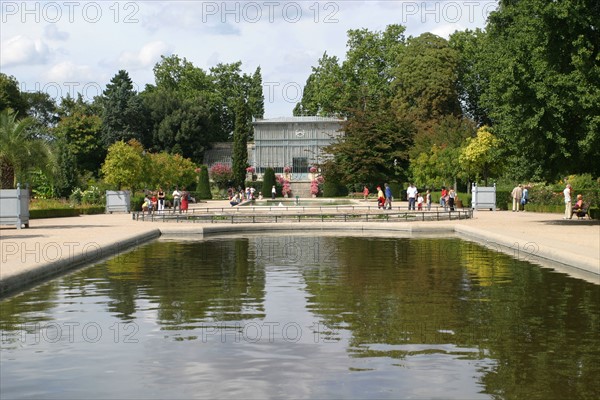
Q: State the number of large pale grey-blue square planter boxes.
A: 3